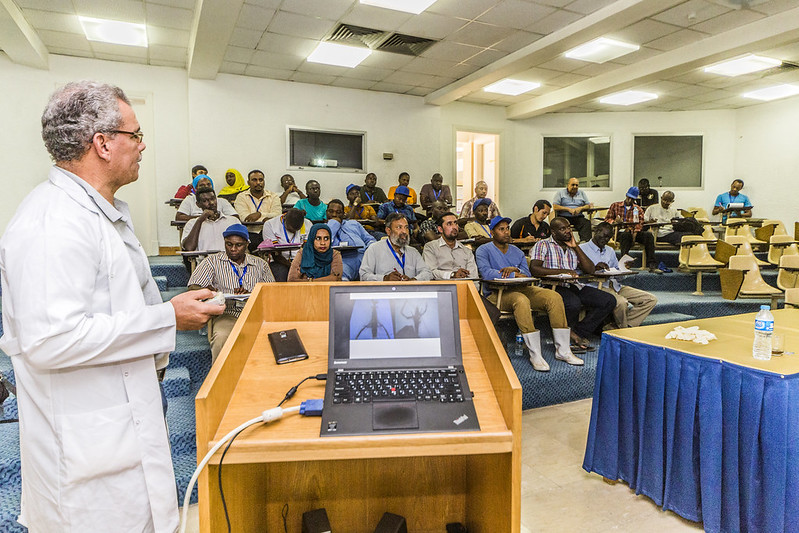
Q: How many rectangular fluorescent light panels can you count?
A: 8